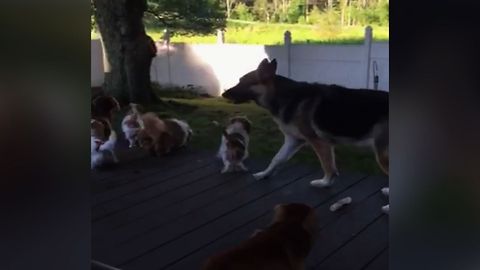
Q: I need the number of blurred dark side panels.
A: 2